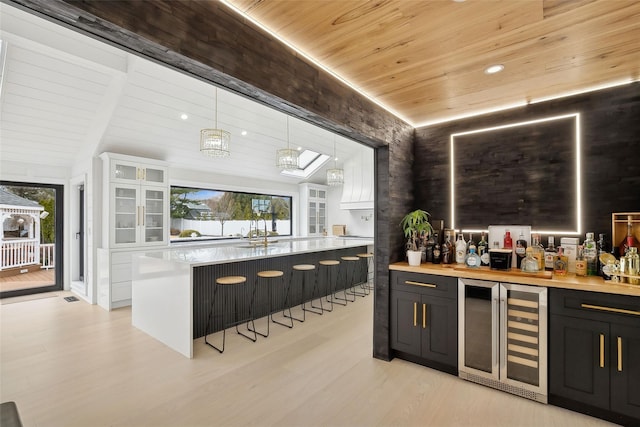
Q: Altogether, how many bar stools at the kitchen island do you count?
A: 6